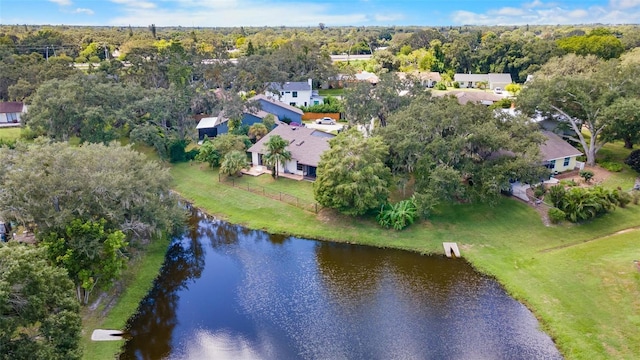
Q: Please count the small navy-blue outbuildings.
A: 1